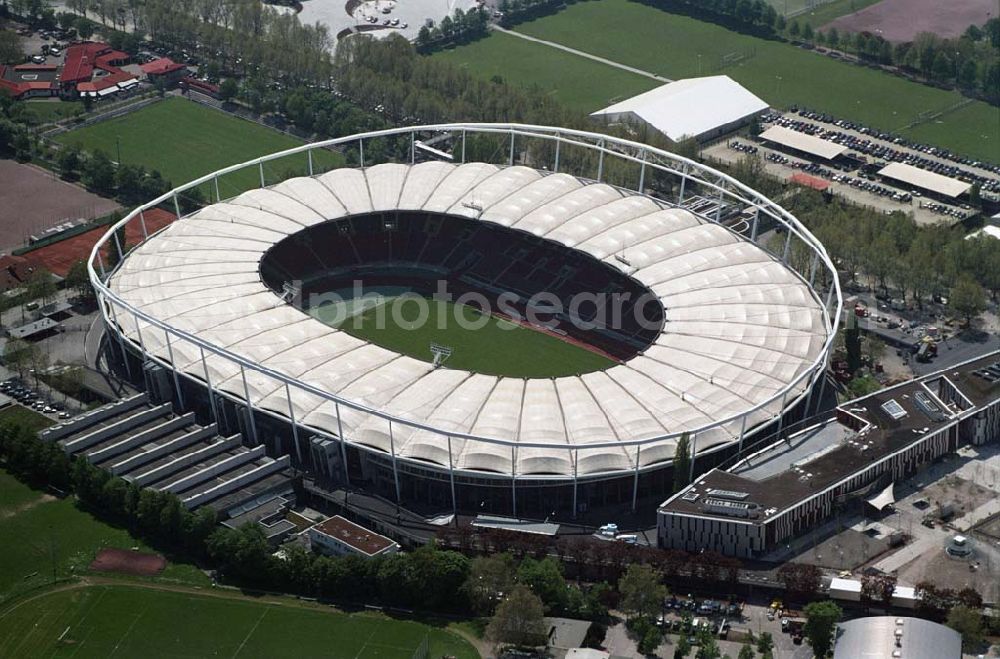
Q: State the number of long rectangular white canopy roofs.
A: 2